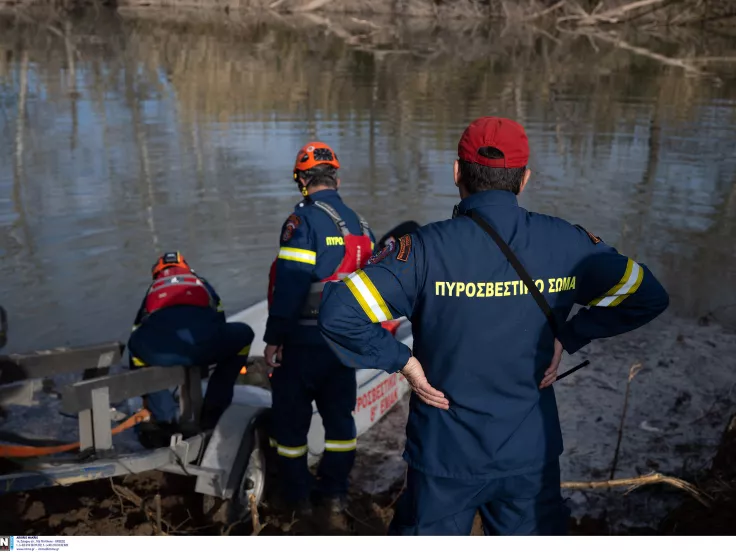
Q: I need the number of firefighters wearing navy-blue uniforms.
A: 3